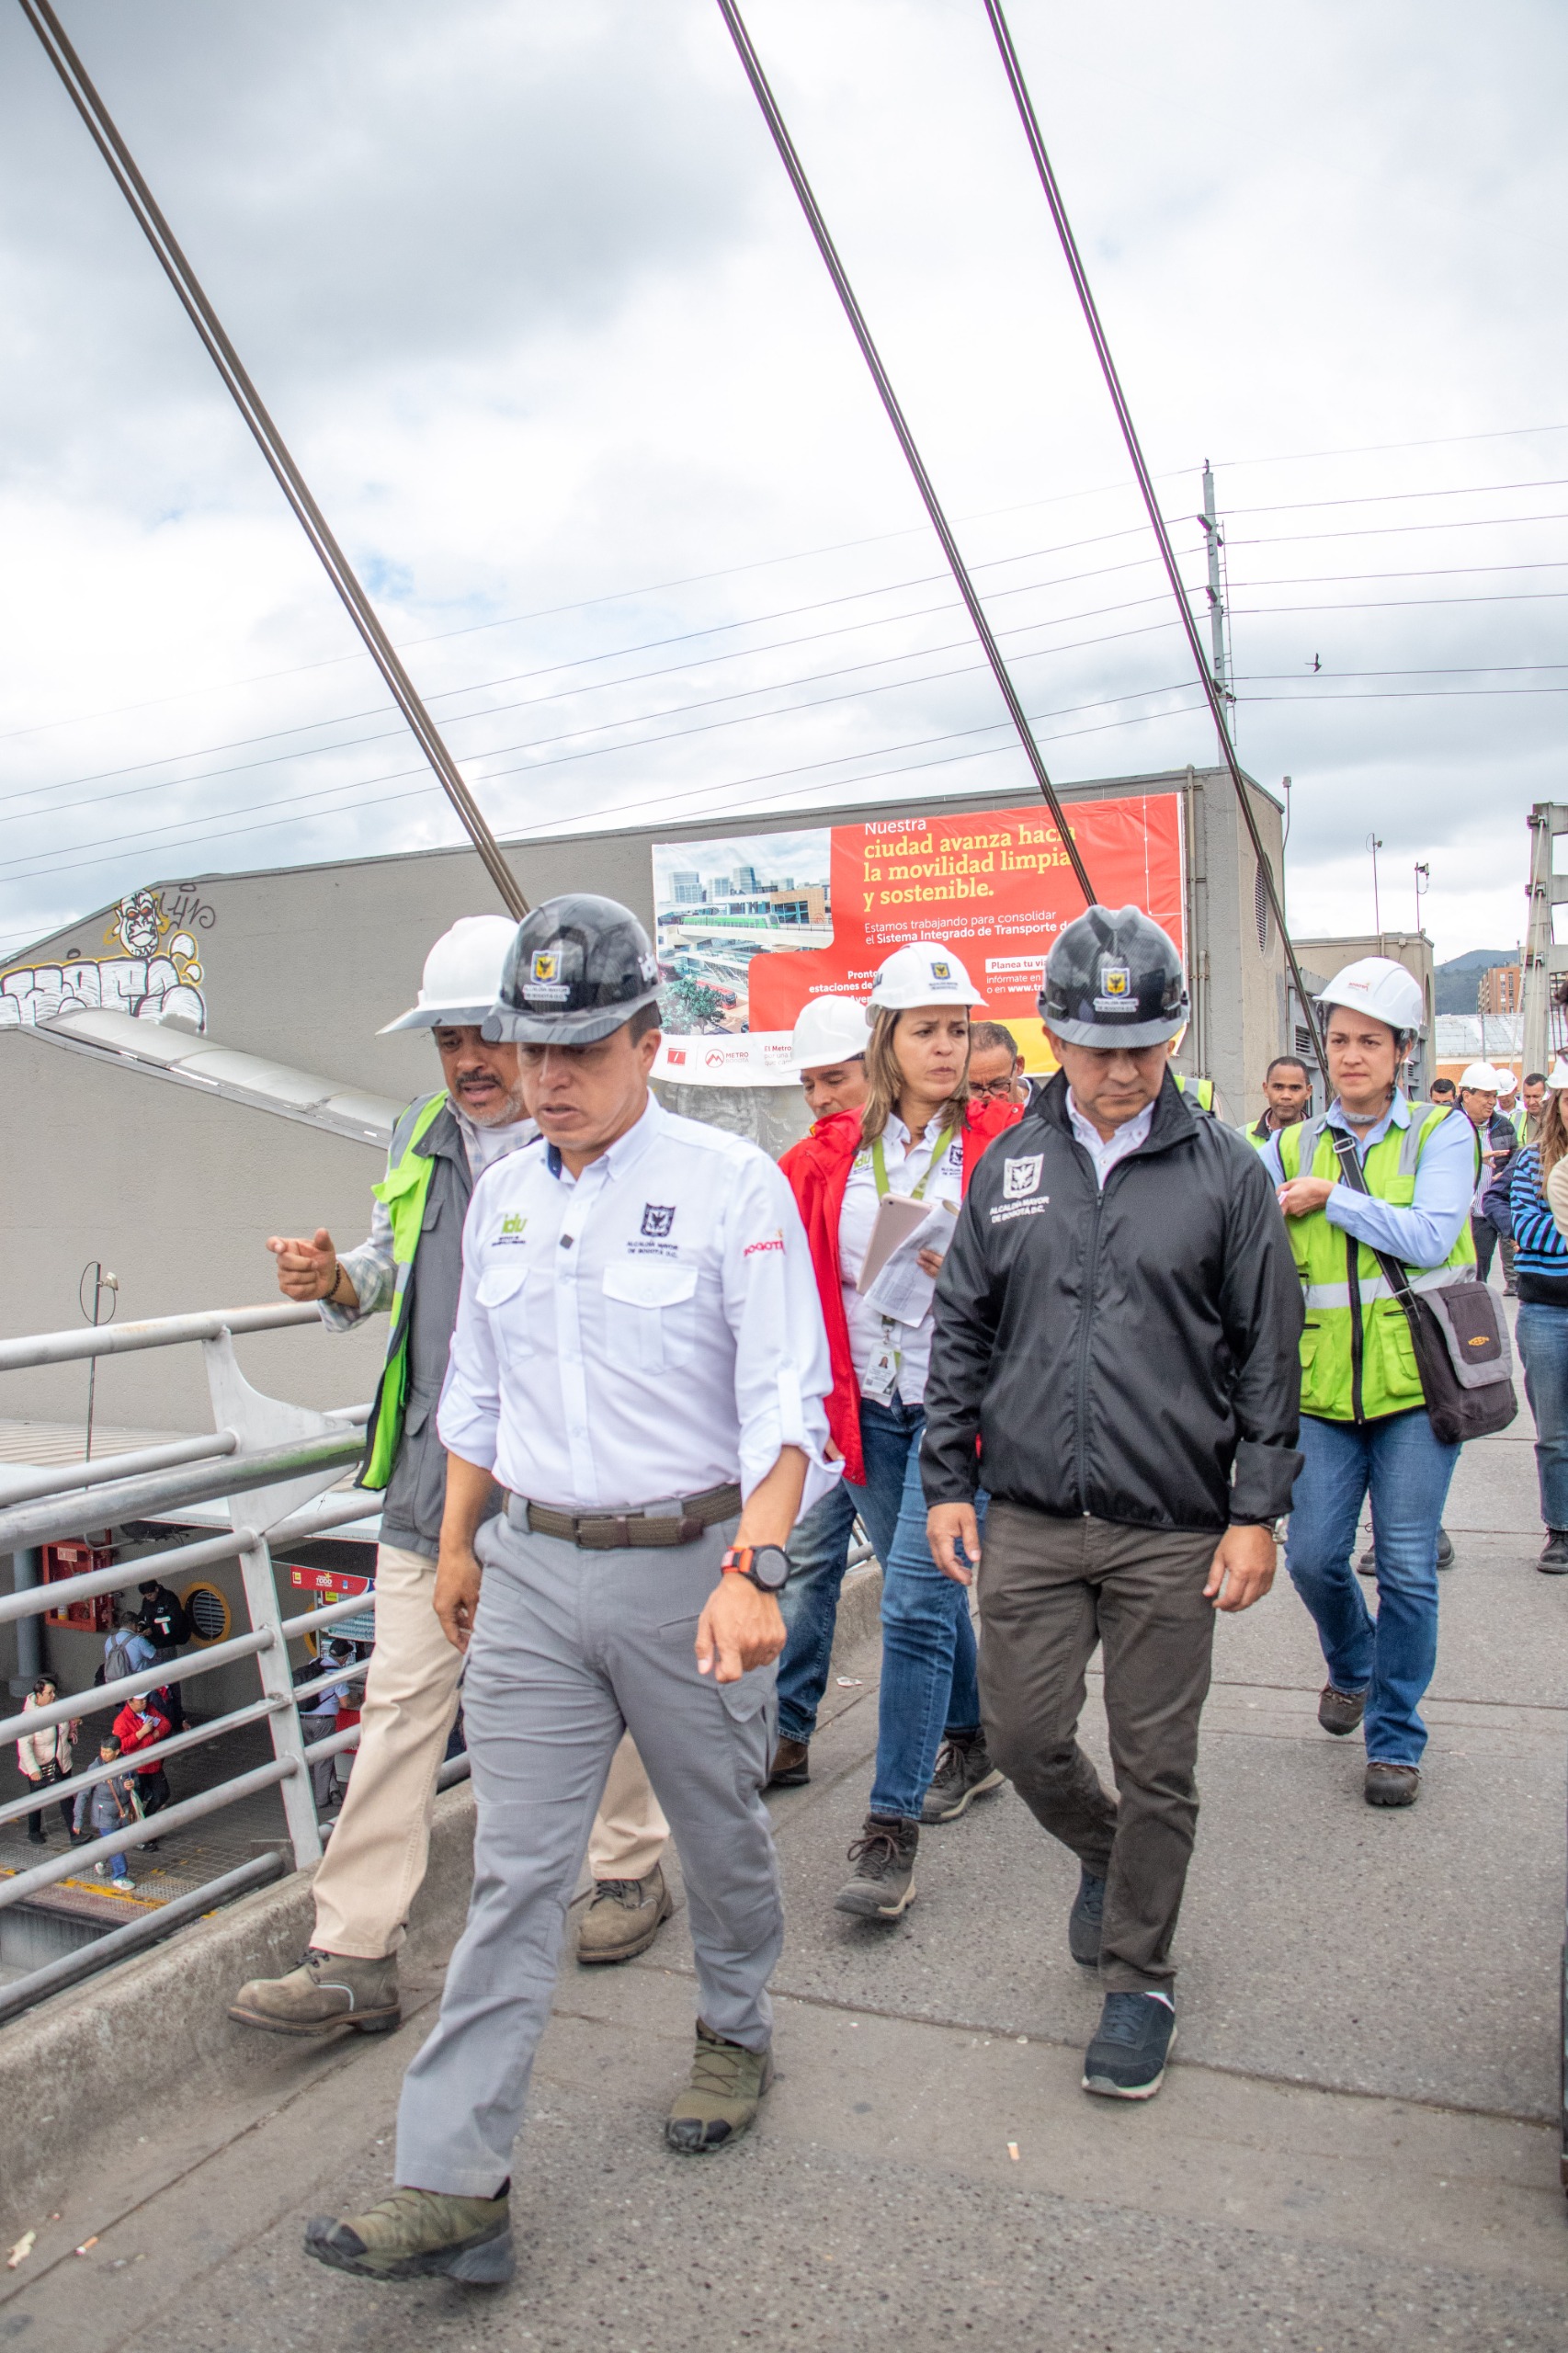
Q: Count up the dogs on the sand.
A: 0